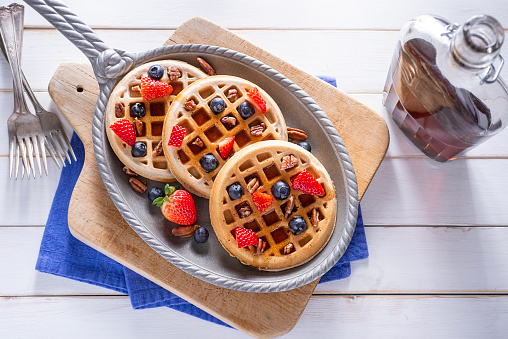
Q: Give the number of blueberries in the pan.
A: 12